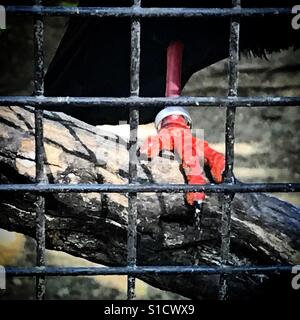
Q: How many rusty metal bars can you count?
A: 7